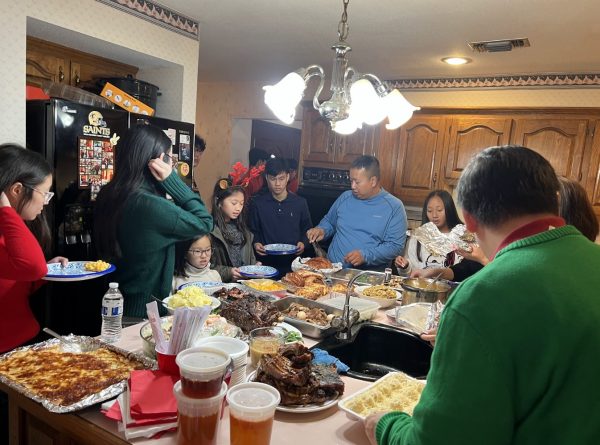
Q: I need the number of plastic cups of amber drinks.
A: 3